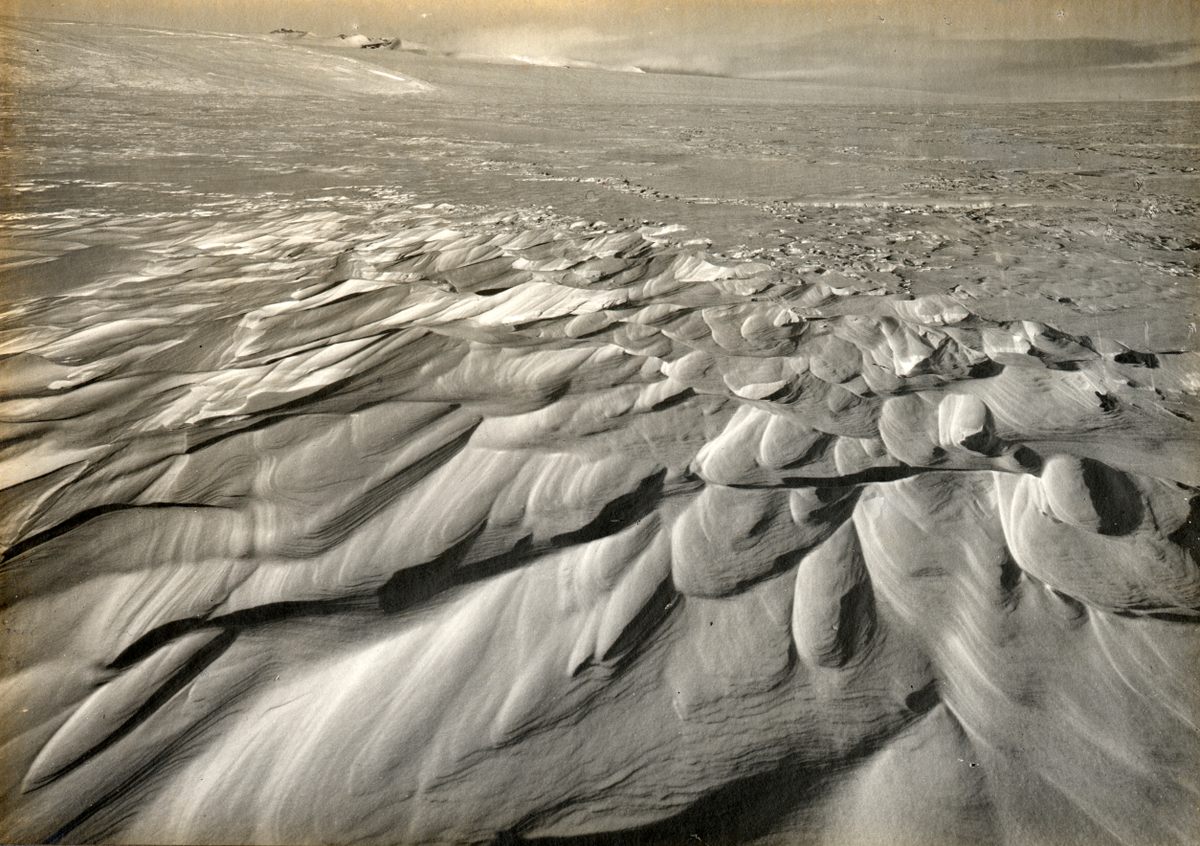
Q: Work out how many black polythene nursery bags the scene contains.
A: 0